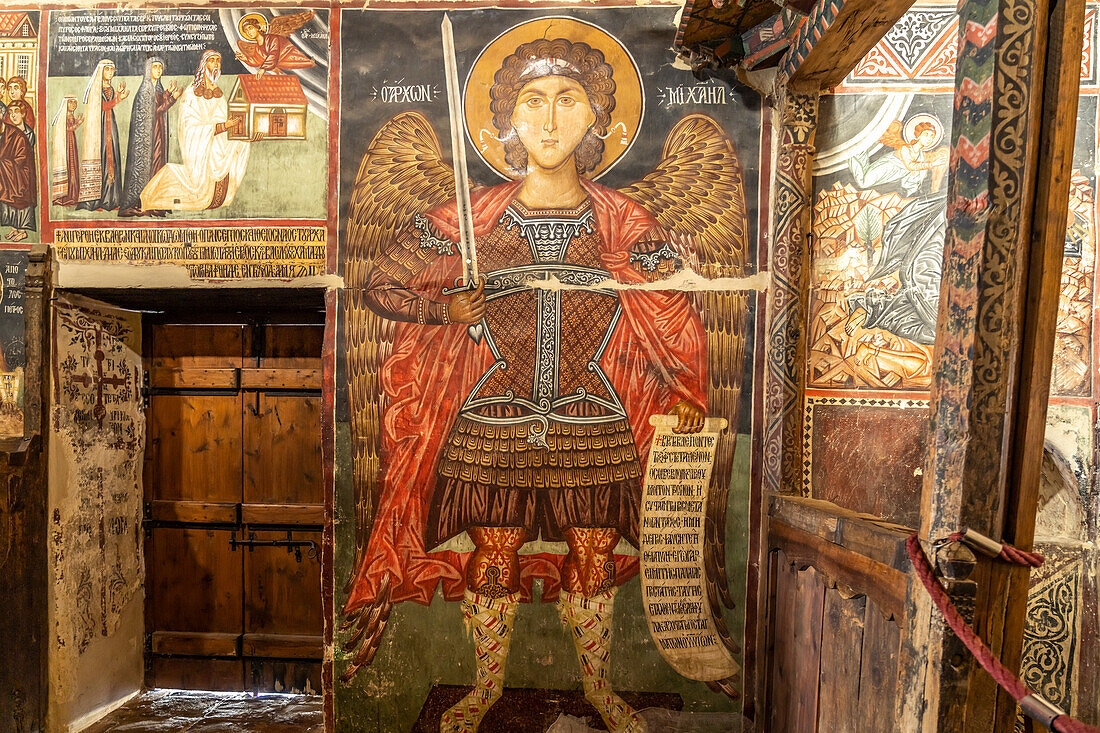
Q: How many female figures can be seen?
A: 3